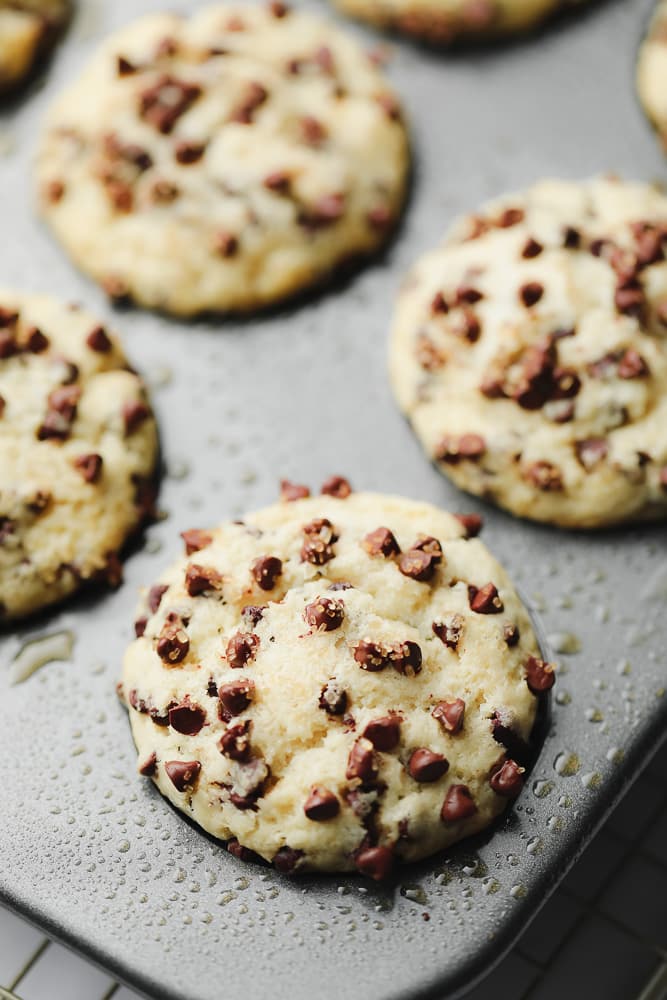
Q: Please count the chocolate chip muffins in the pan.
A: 7